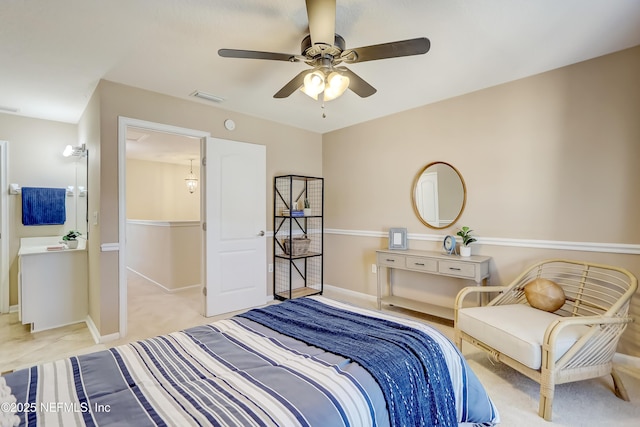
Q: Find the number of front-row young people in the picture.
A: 0